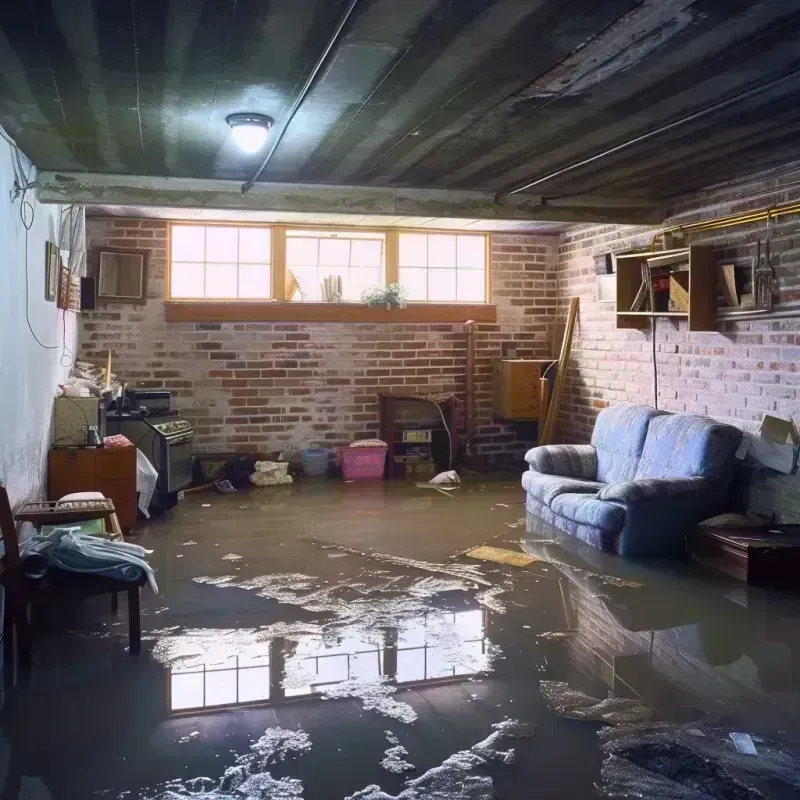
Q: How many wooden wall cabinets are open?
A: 1